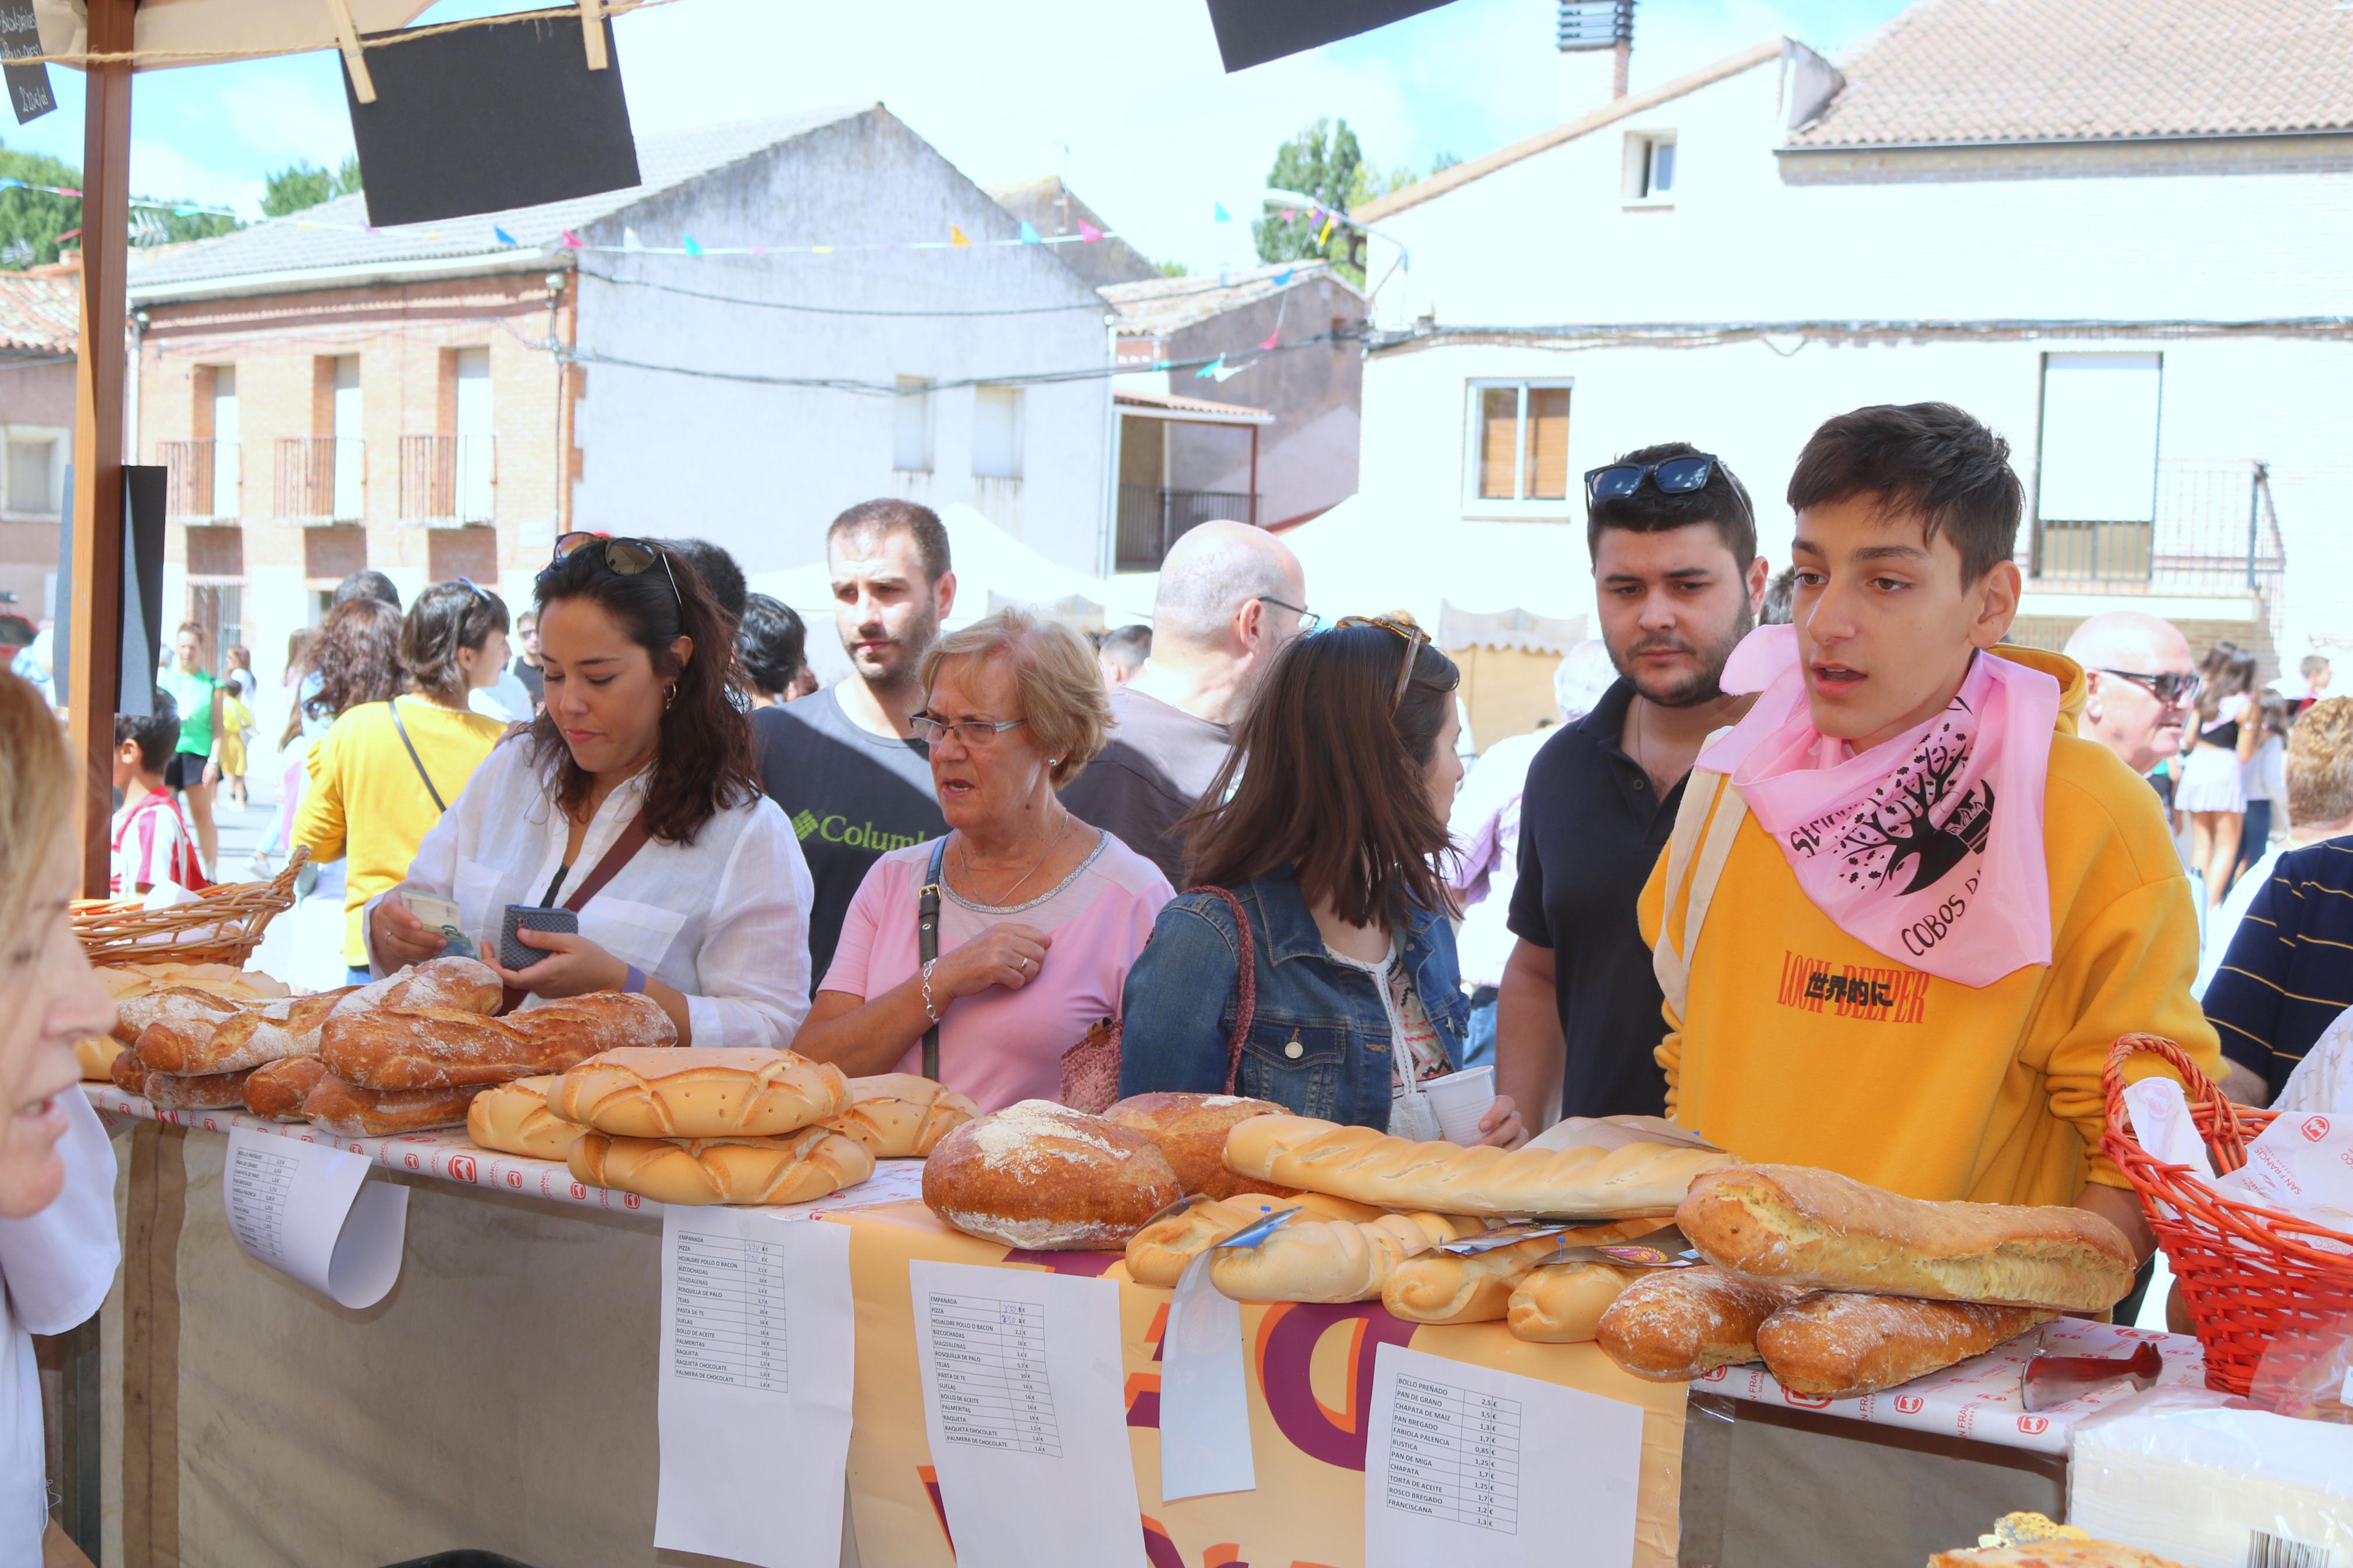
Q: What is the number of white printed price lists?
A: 4